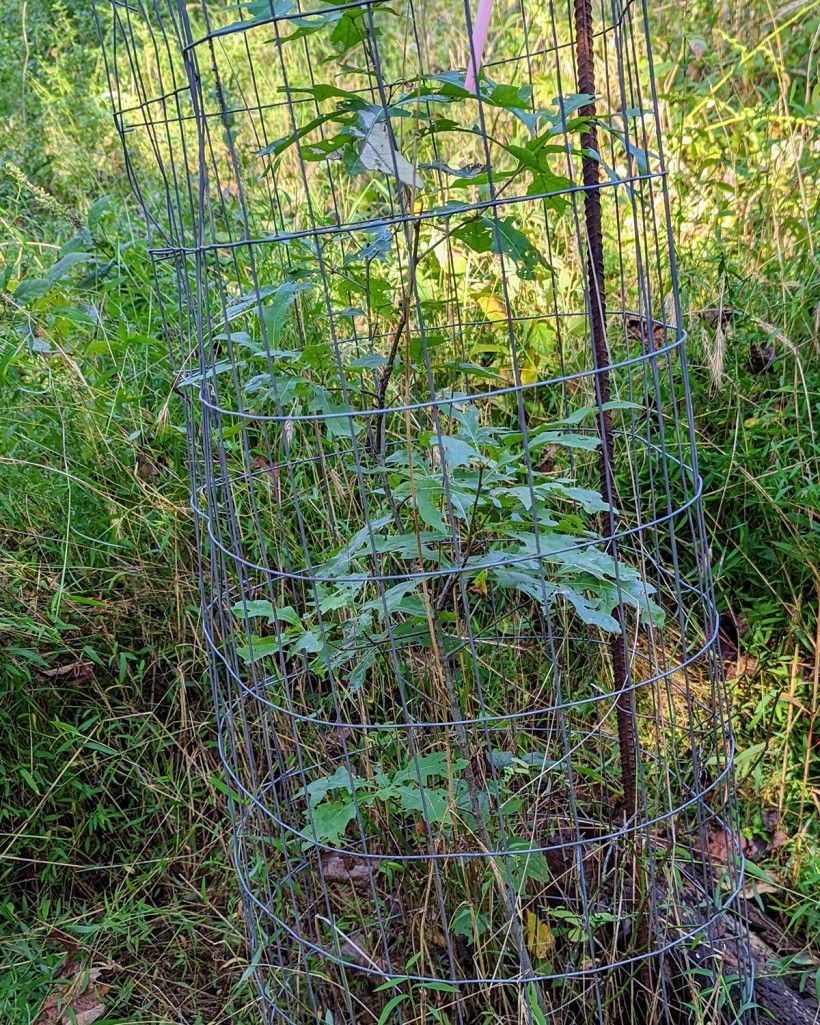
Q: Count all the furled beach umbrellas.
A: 0